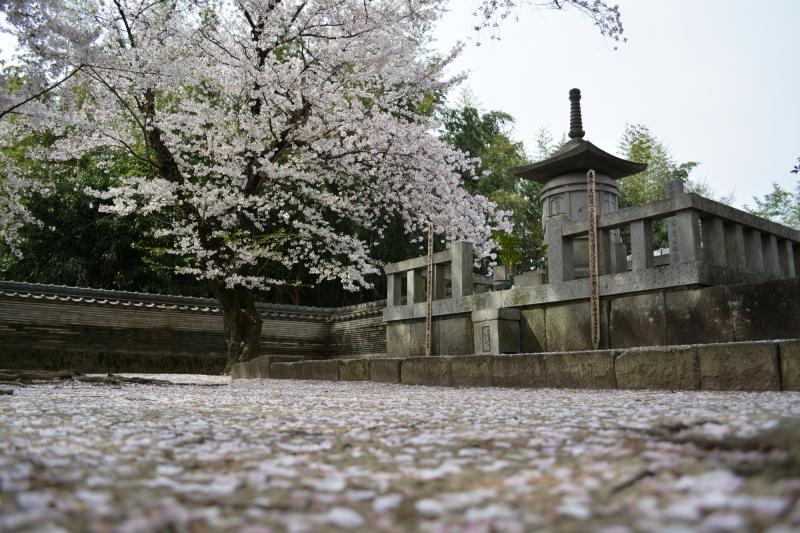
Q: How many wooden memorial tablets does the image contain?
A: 2